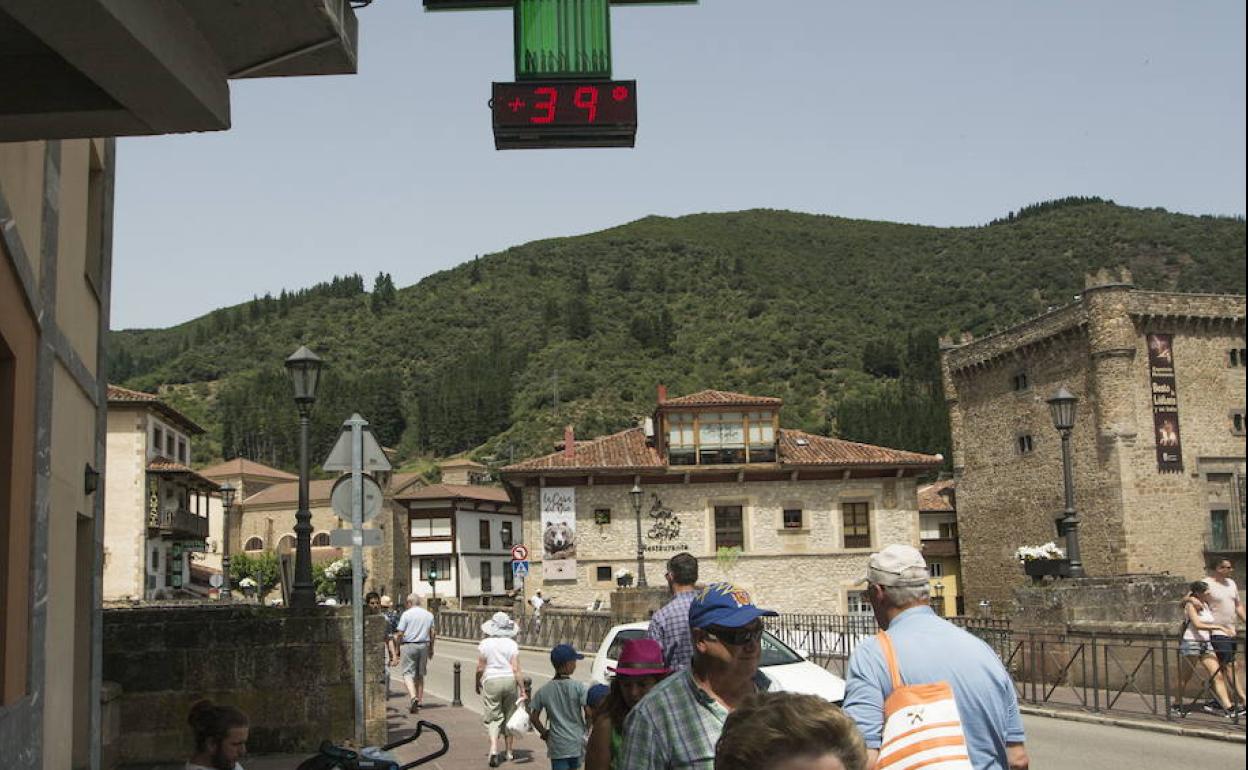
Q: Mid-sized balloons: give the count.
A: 0